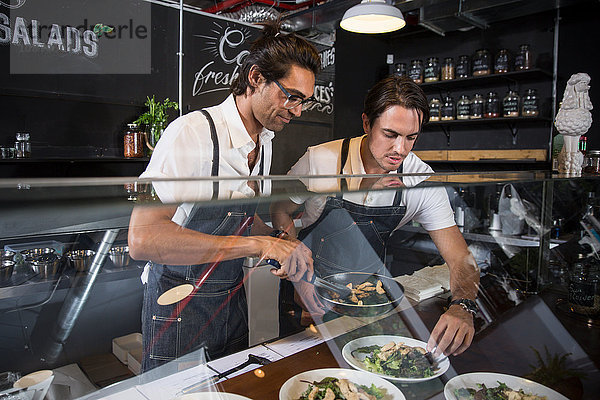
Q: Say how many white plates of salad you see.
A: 3